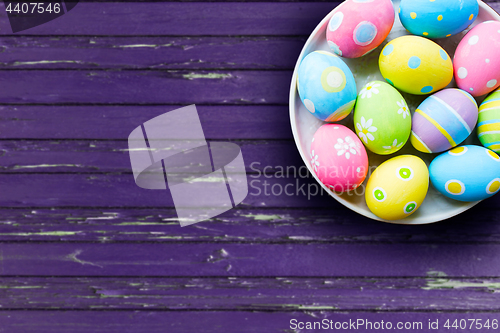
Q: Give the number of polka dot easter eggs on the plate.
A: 7